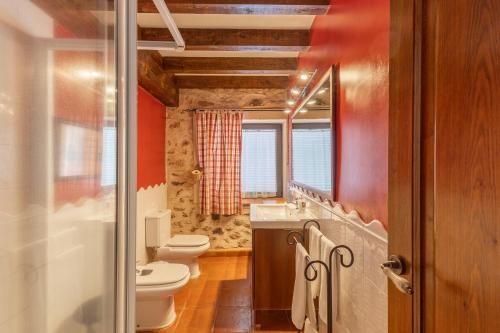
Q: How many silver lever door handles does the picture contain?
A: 1